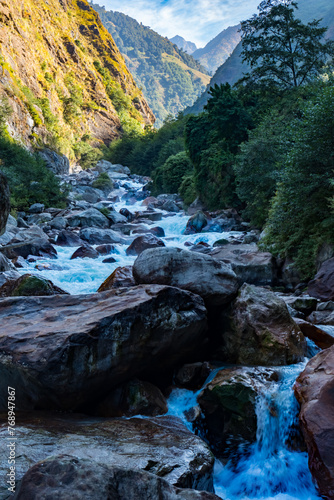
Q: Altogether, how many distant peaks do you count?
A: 2